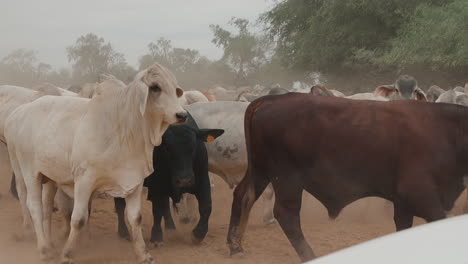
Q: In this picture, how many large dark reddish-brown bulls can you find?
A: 1